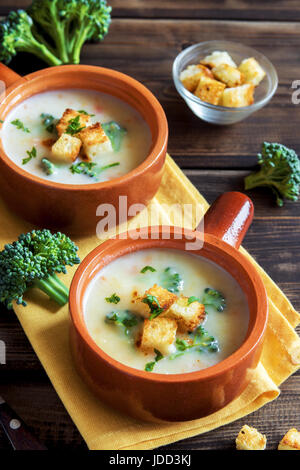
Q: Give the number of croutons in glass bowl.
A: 6